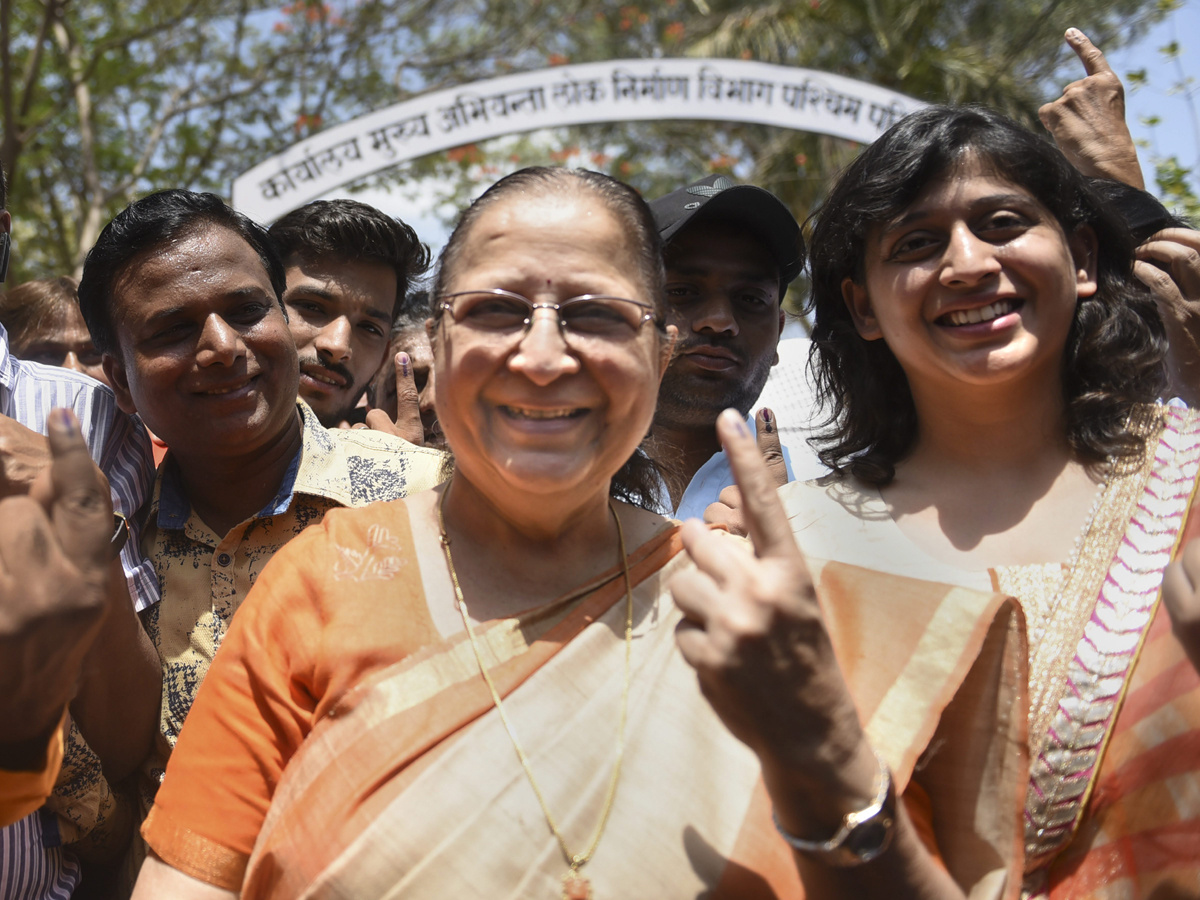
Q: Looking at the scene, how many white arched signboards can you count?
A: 1